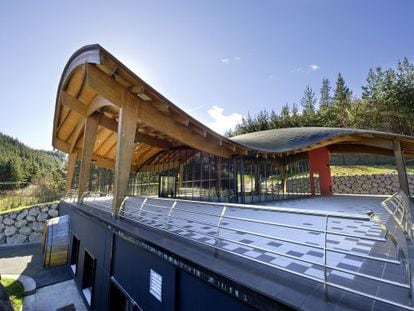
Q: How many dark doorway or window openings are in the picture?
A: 3